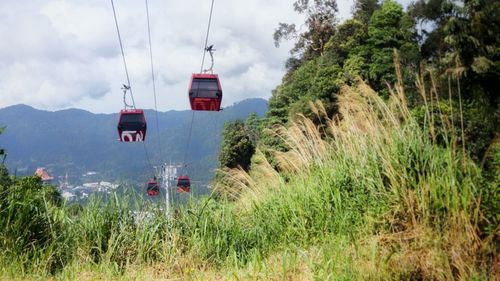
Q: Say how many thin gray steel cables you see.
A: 3